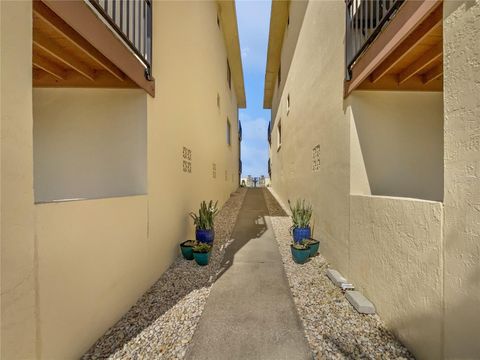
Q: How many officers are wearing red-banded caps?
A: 0